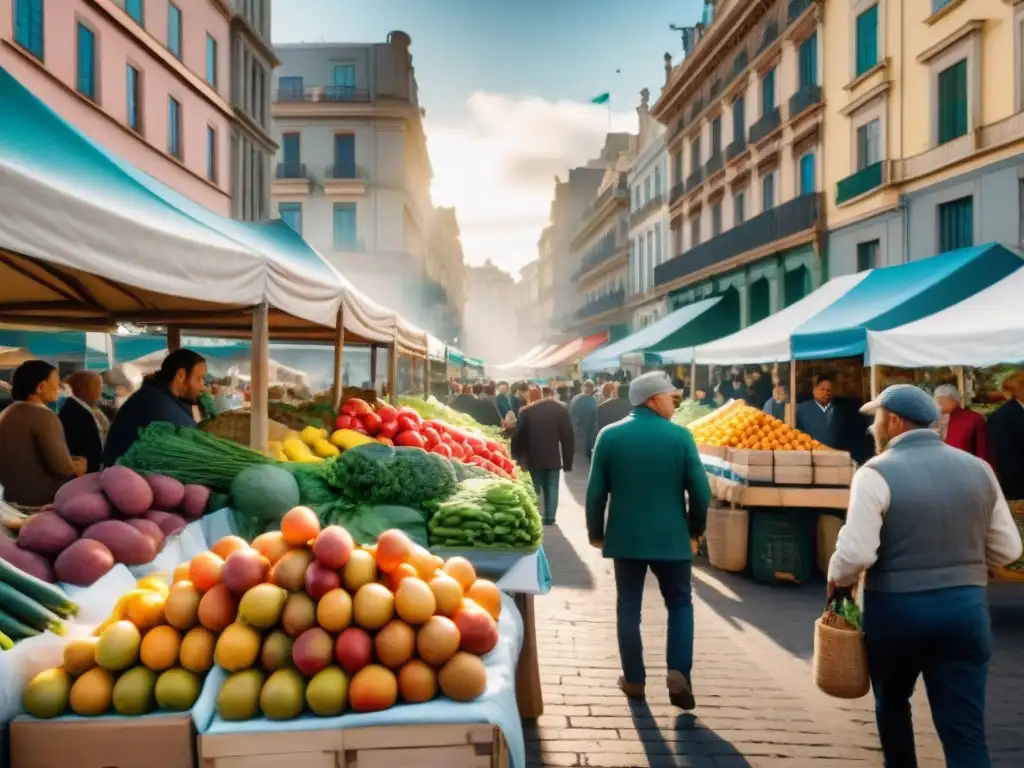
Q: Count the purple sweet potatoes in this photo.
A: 11